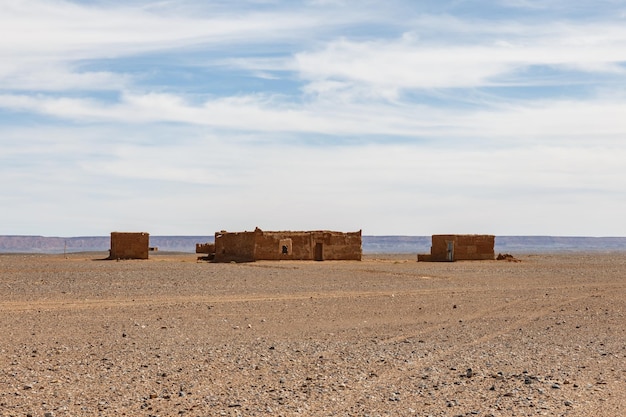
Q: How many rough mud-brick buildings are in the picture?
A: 3